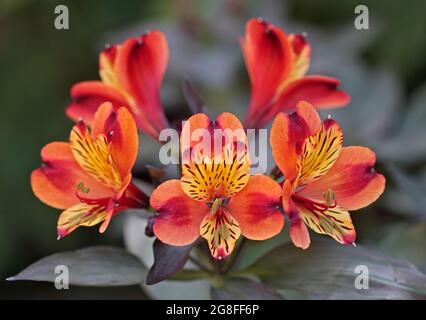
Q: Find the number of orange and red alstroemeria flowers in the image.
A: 5